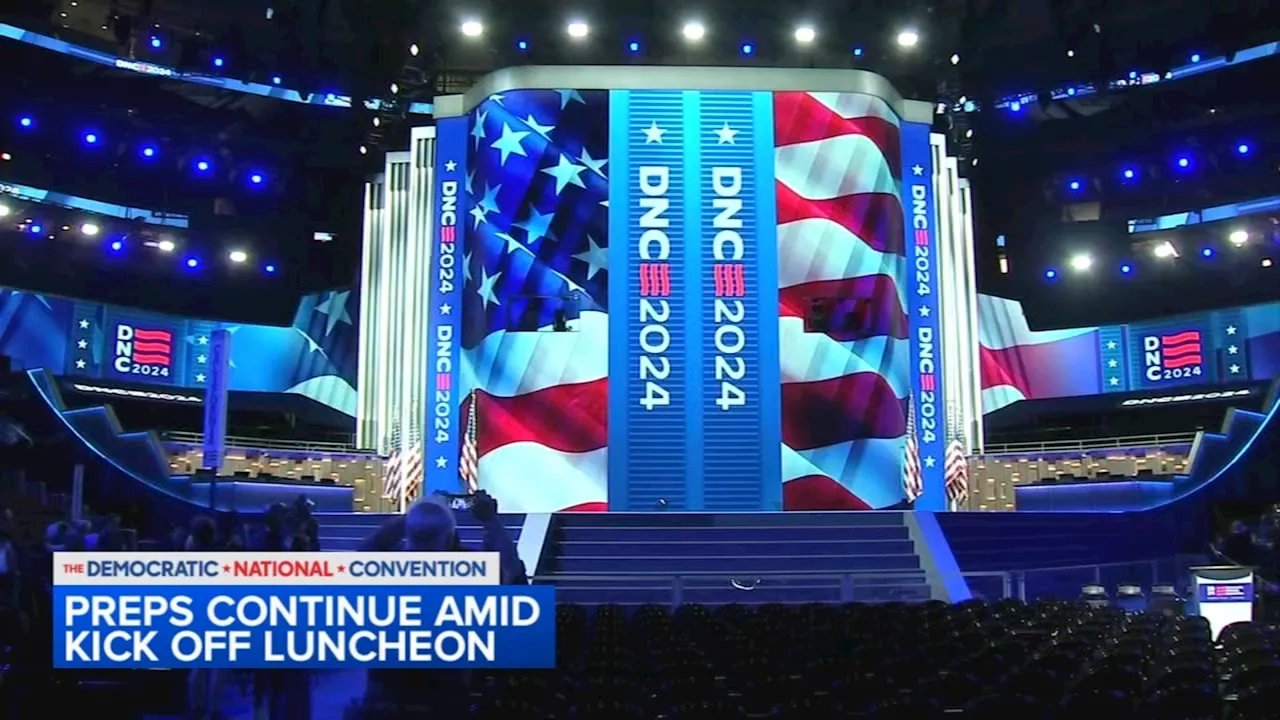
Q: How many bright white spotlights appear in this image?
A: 12